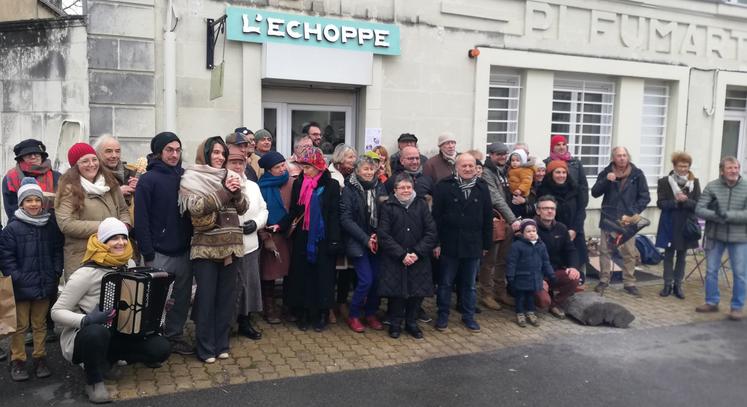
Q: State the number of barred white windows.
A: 3